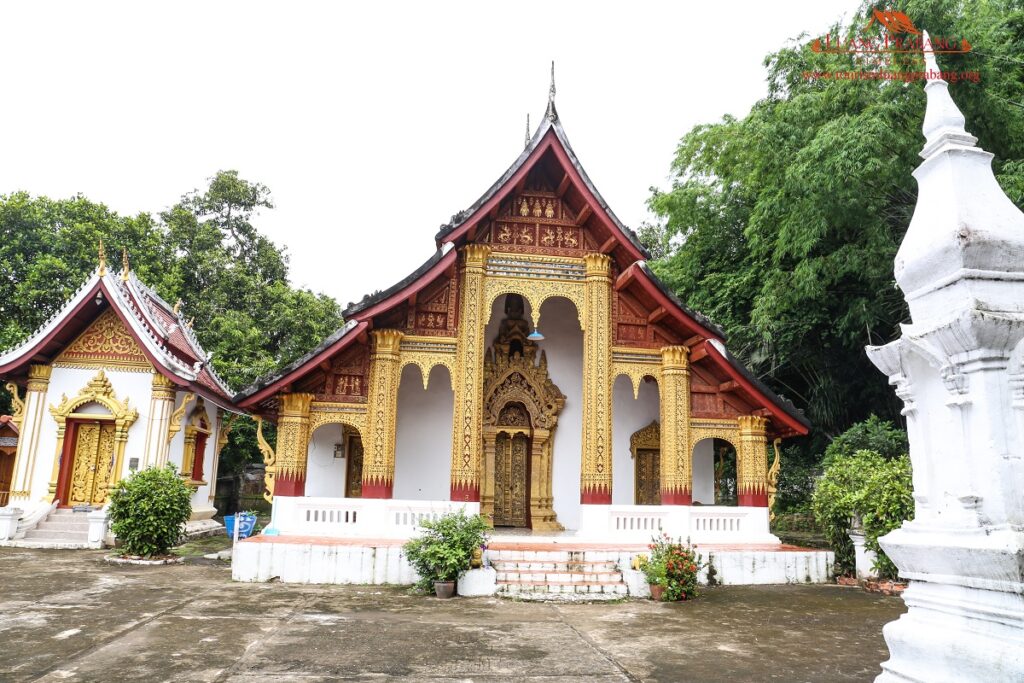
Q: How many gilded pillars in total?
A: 6